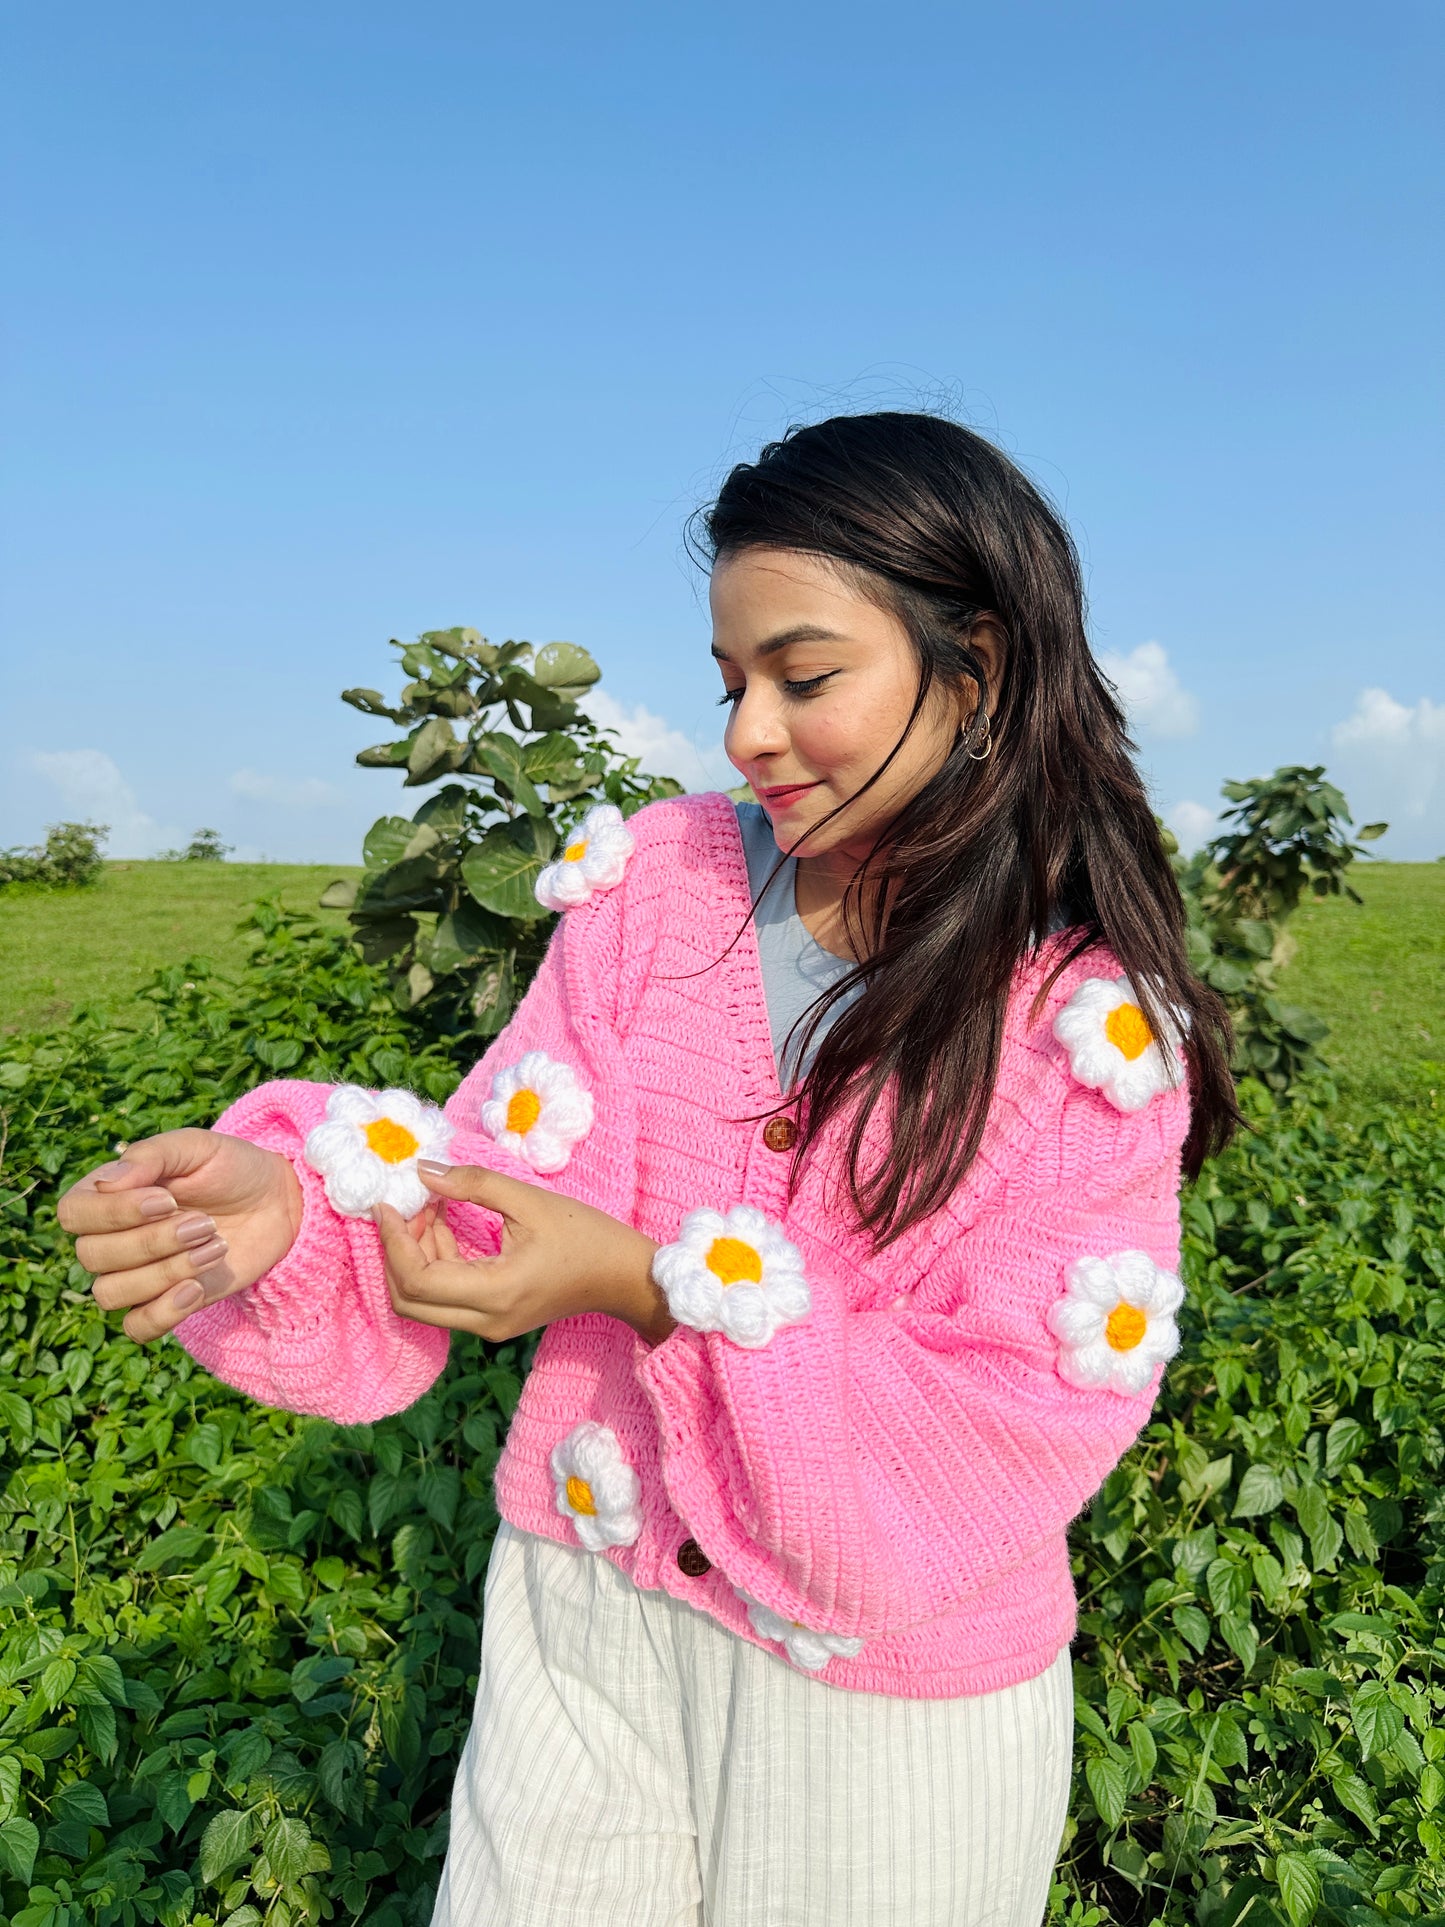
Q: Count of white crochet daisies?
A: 8